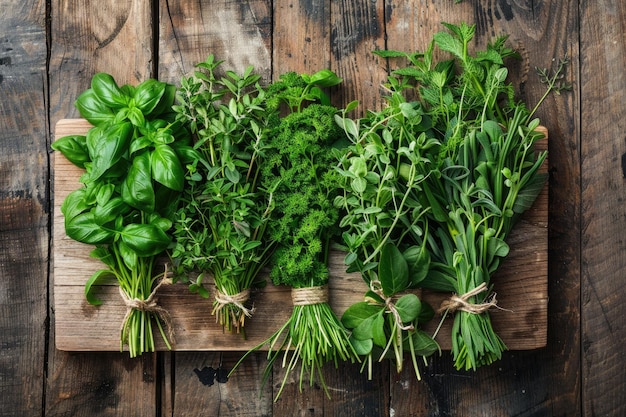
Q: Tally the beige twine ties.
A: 5